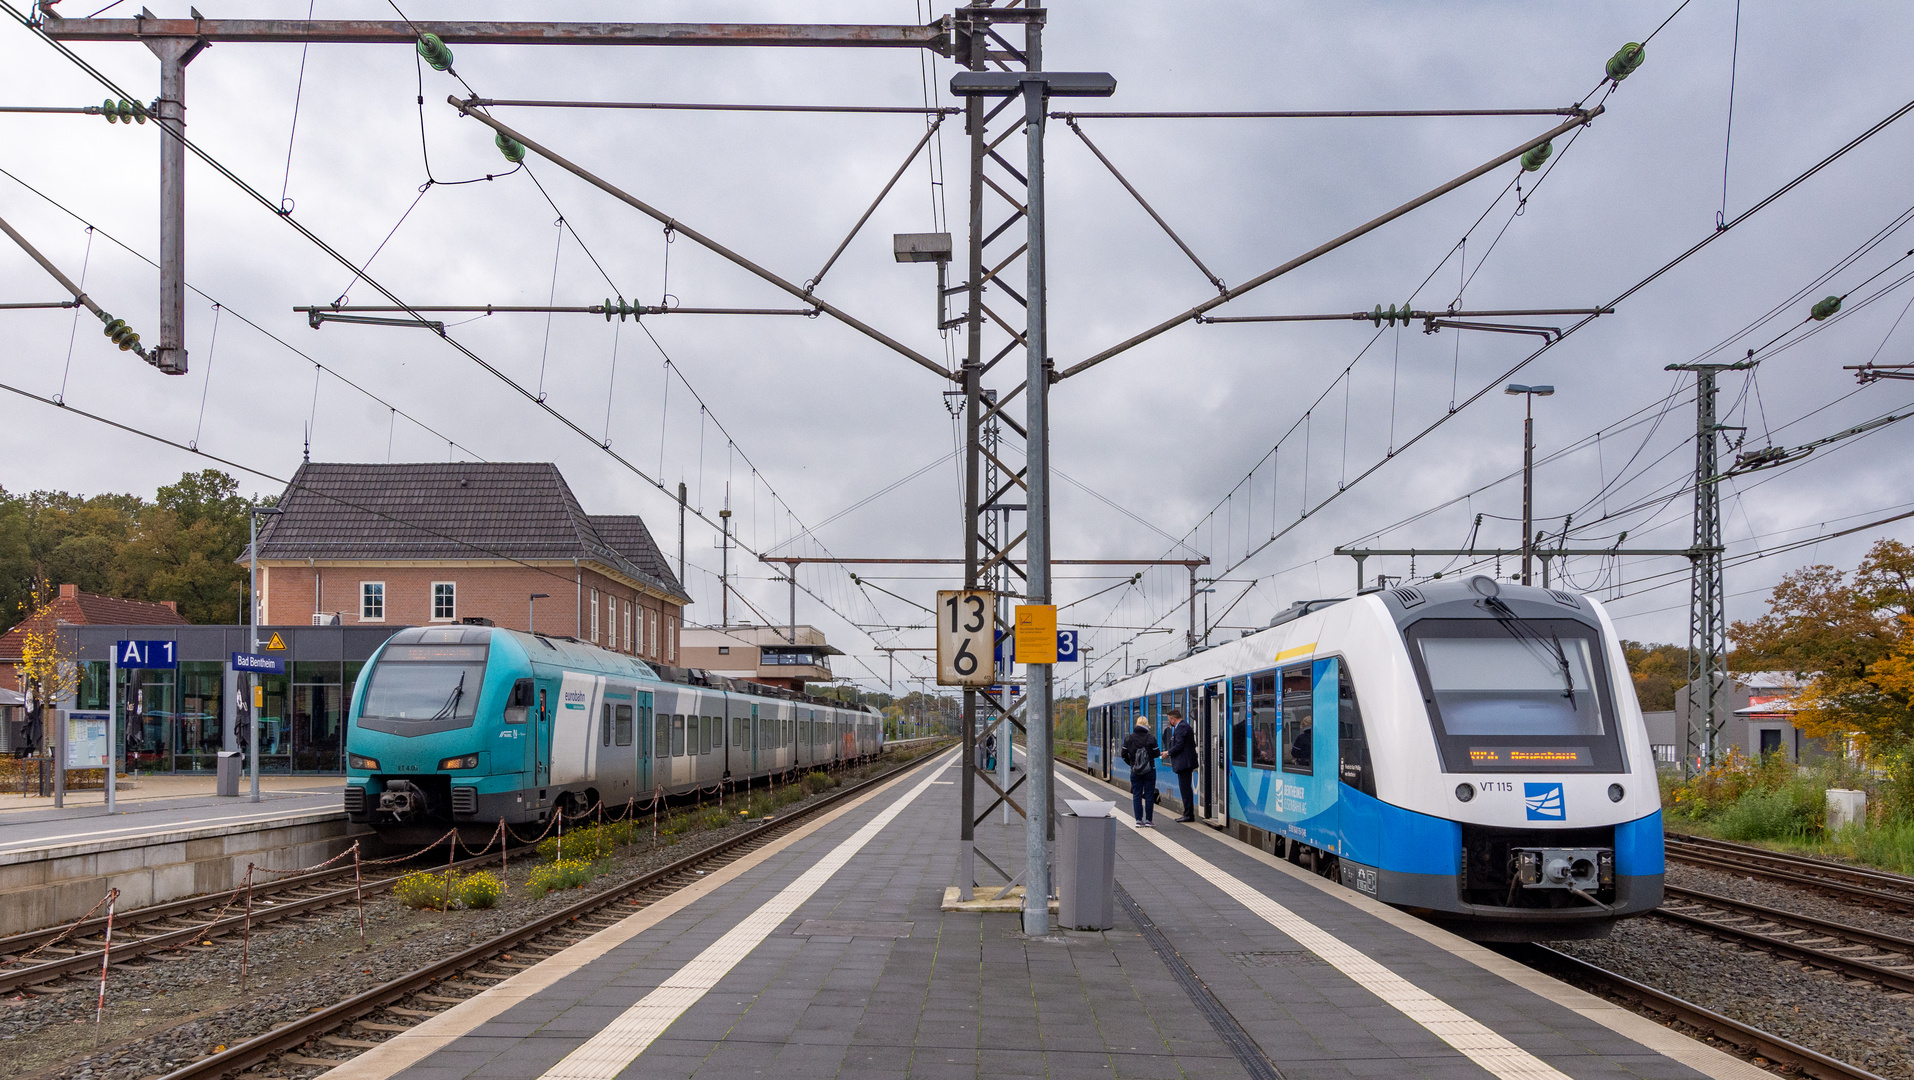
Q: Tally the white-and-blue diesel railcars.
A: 1